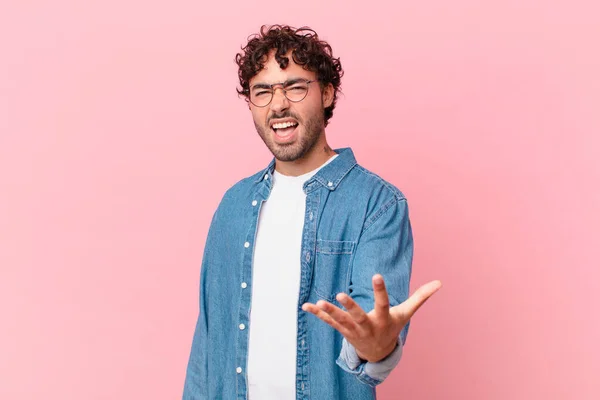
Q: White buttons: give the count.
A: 7